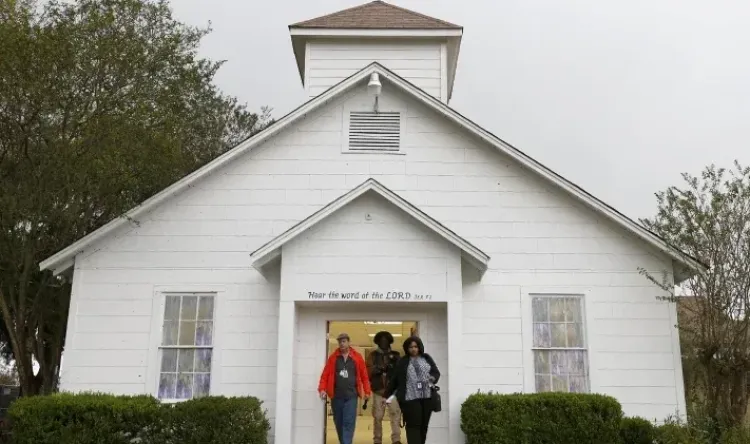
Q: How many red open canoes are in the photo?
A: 0